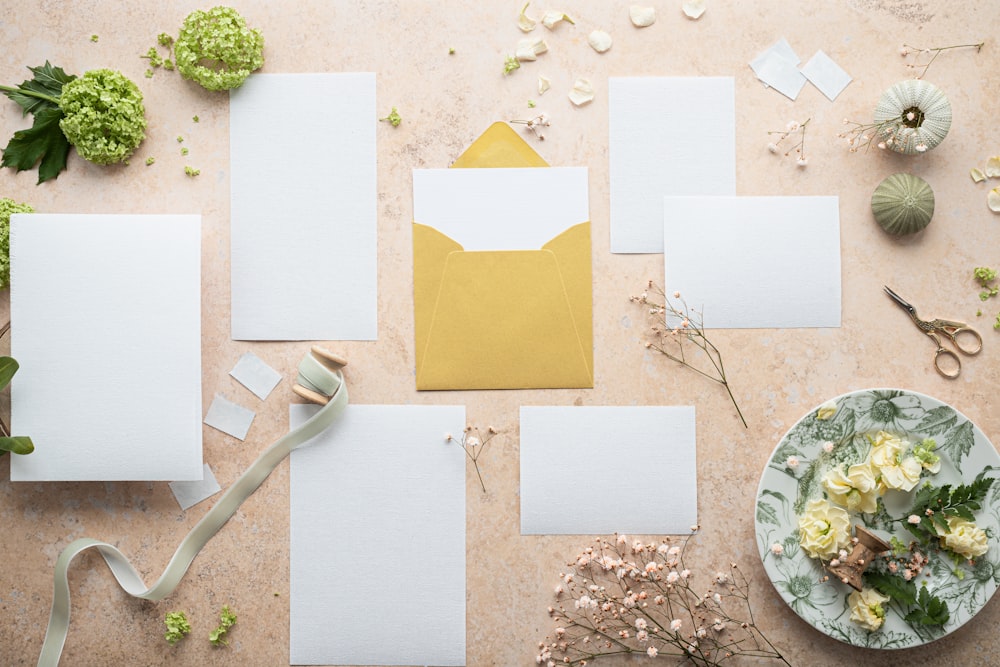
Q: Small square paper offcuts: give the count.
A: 6